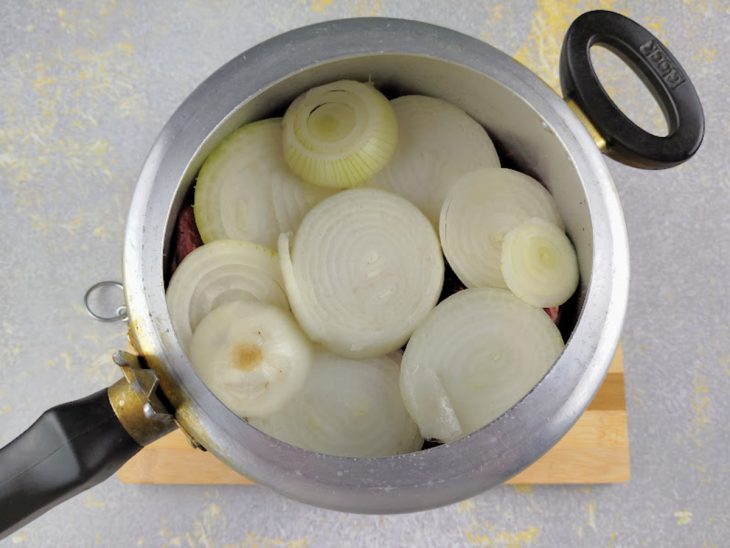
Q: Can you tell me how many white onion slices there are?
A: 10